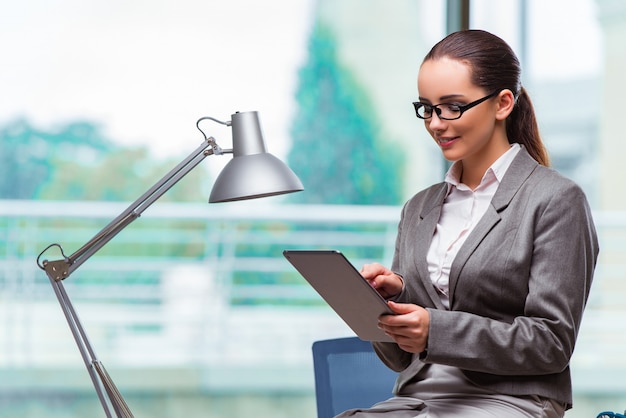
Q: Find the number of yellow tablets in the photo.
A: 0